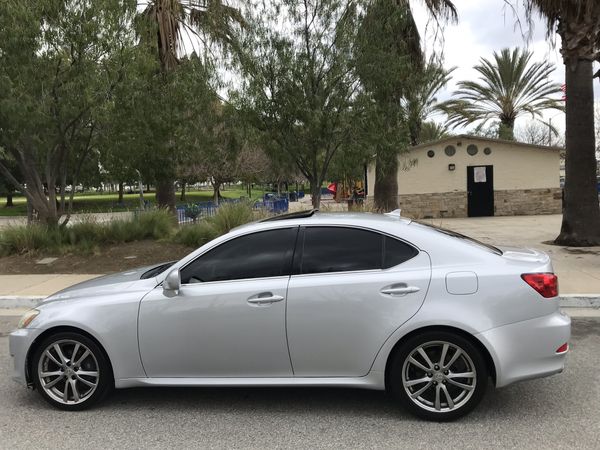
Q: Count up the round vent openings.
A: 4